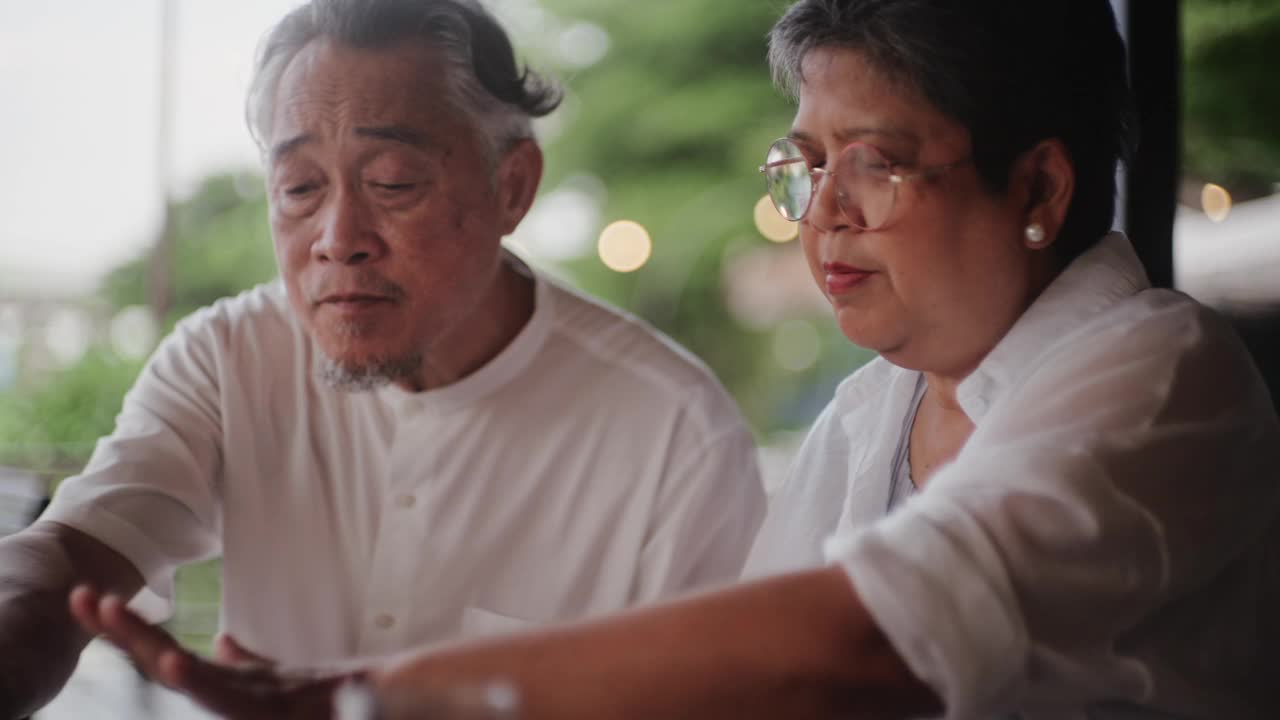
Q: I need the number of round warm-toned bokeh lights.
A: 3